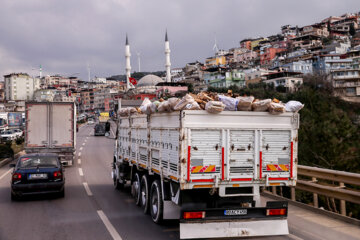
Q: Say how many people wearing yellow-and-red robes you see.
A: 0